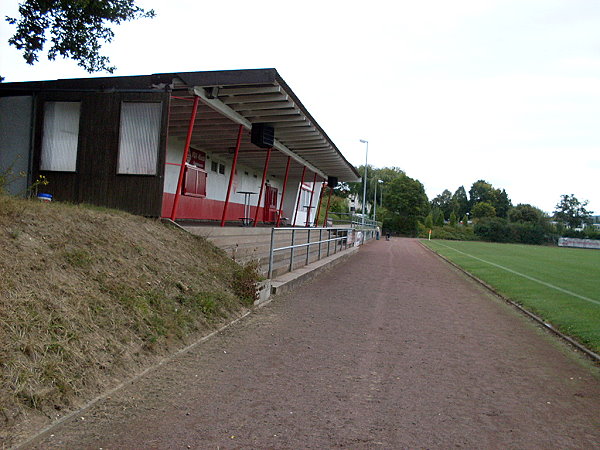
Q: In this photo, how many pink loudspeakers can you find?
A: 0